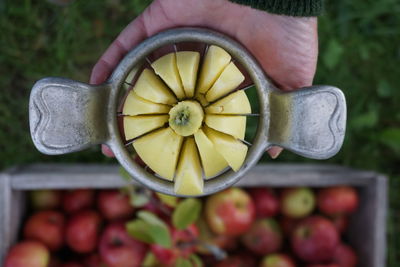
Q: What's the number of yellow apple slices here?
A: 13